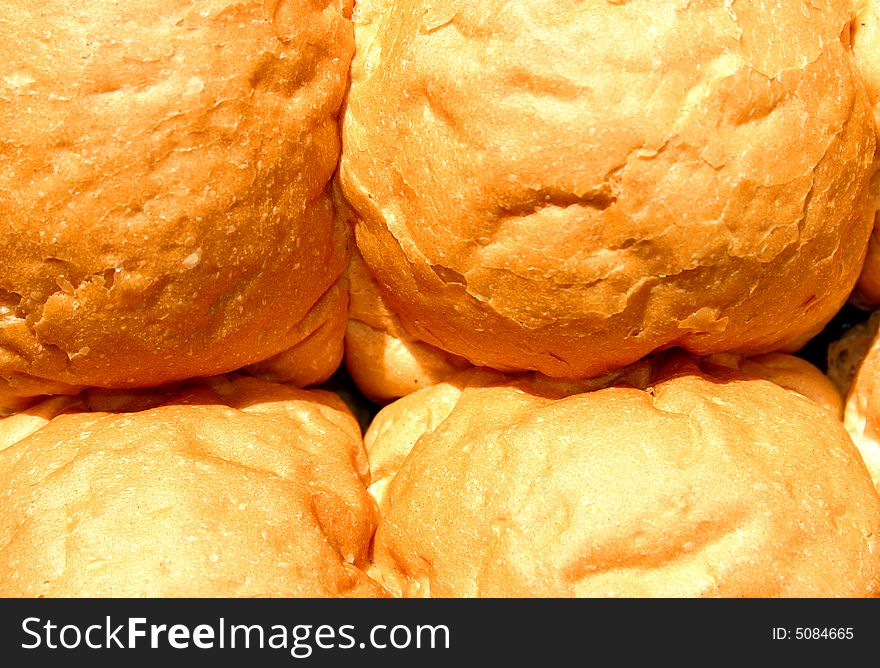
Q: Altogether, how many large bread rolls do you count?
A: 4